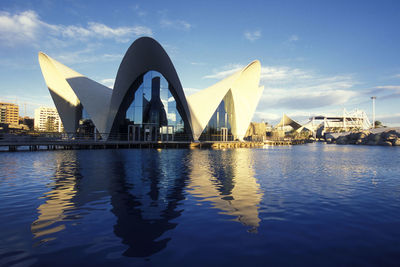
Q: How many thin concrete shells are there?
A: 3